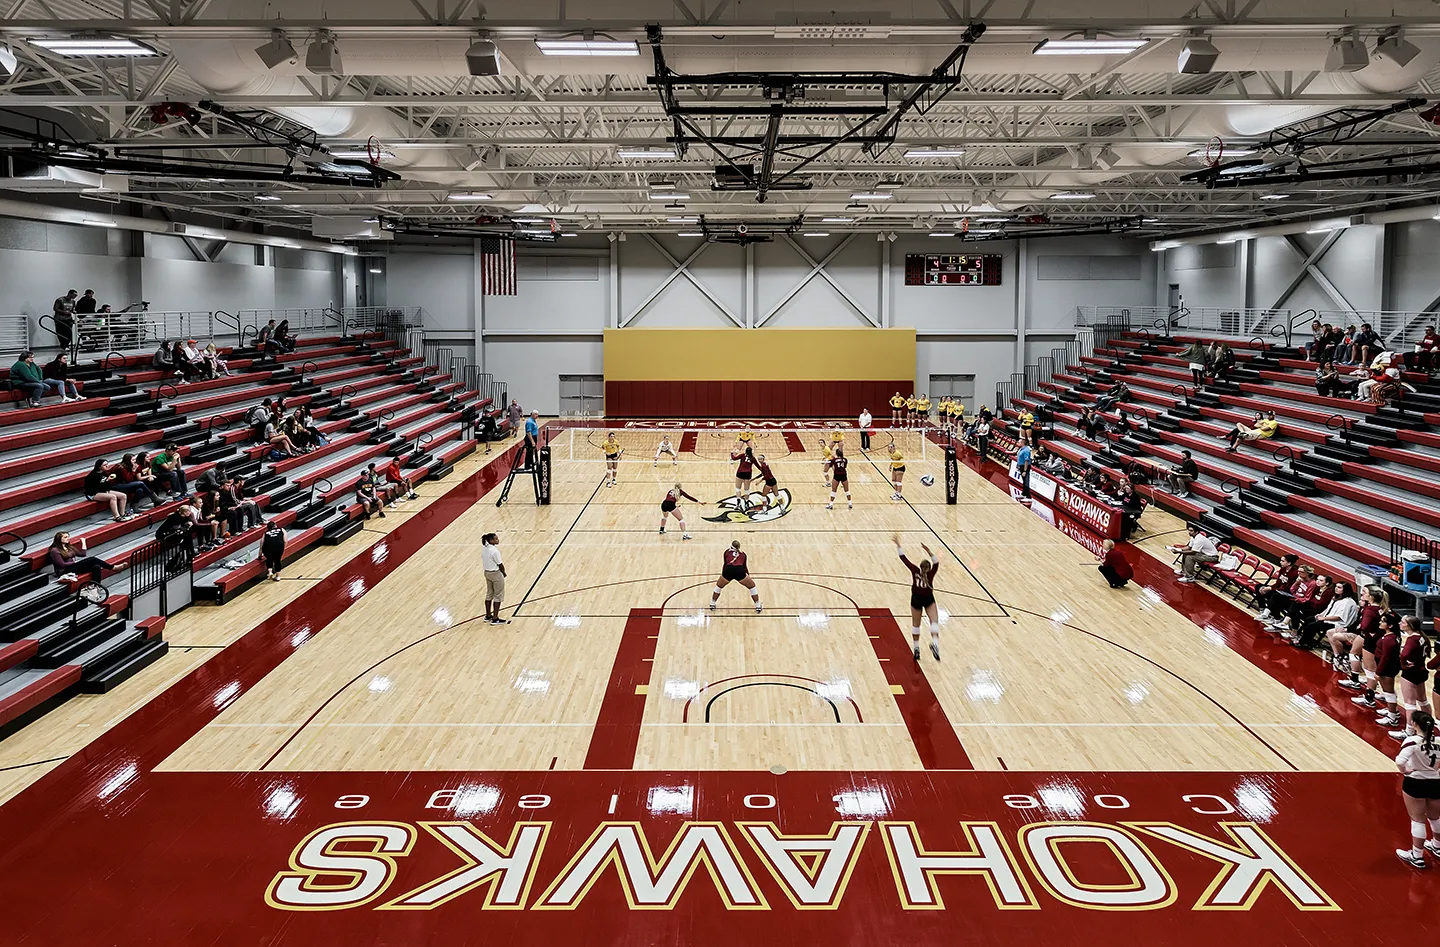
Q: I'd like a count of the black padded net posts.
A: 2